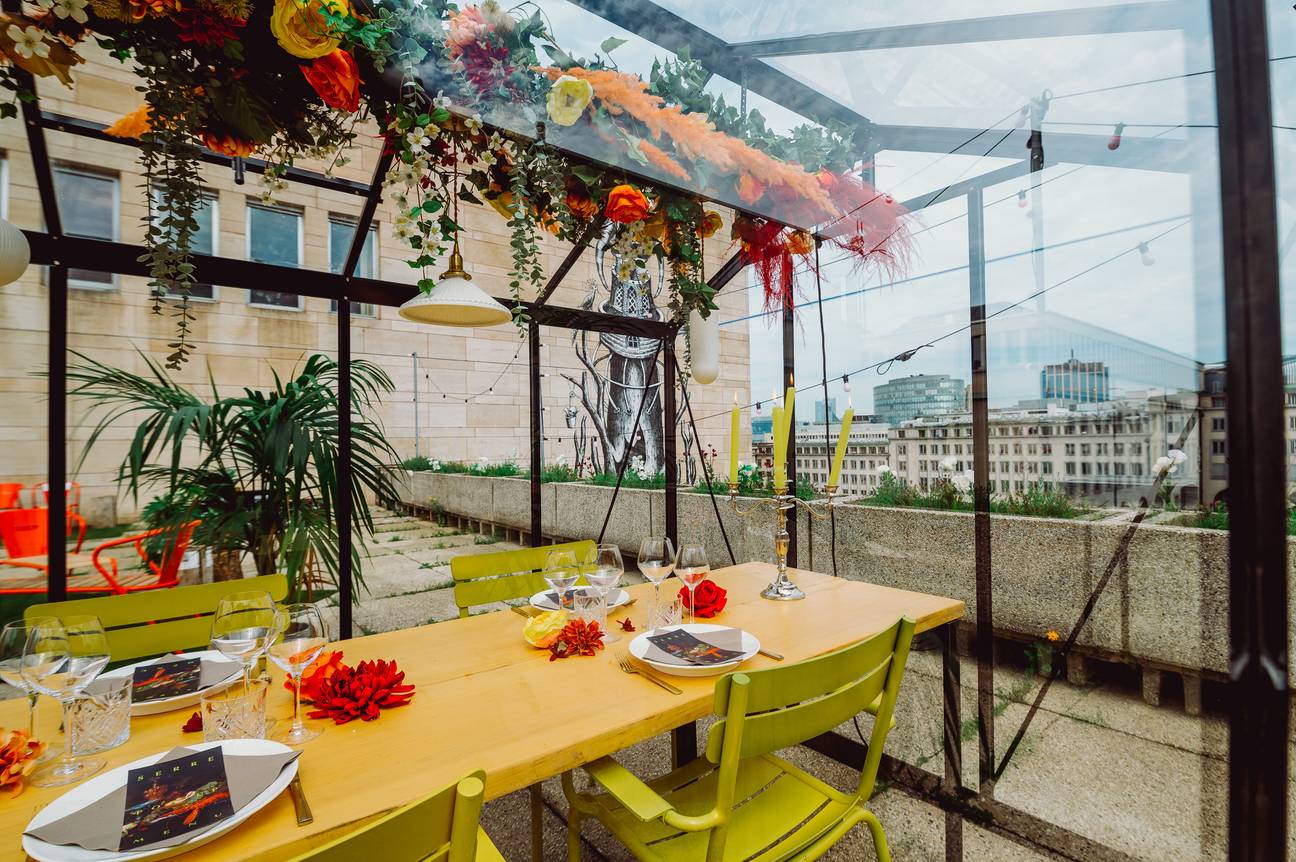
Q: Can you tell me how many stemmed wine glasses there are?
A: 8